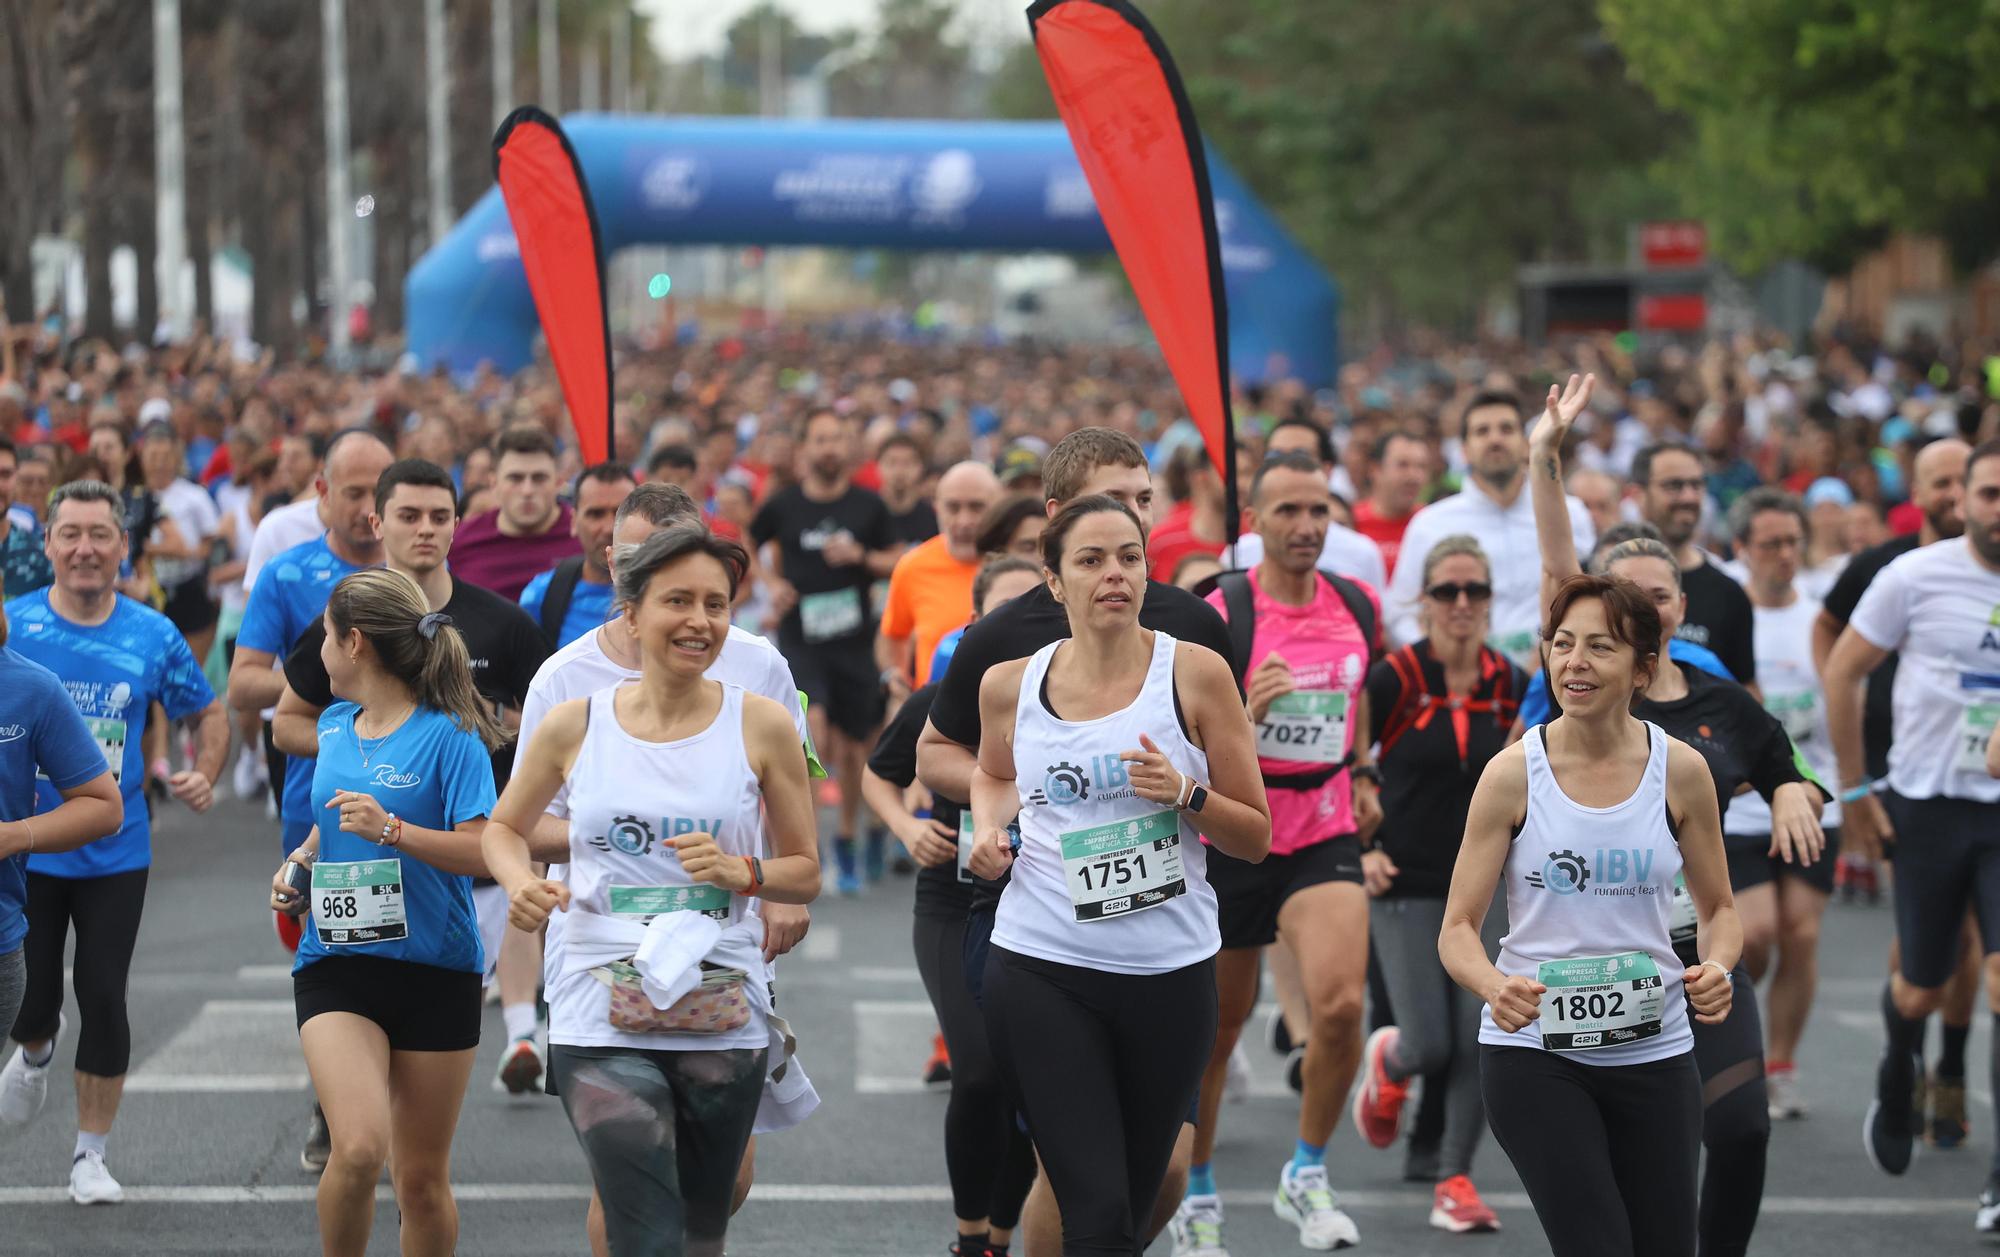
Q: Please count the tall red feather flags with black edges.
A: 2